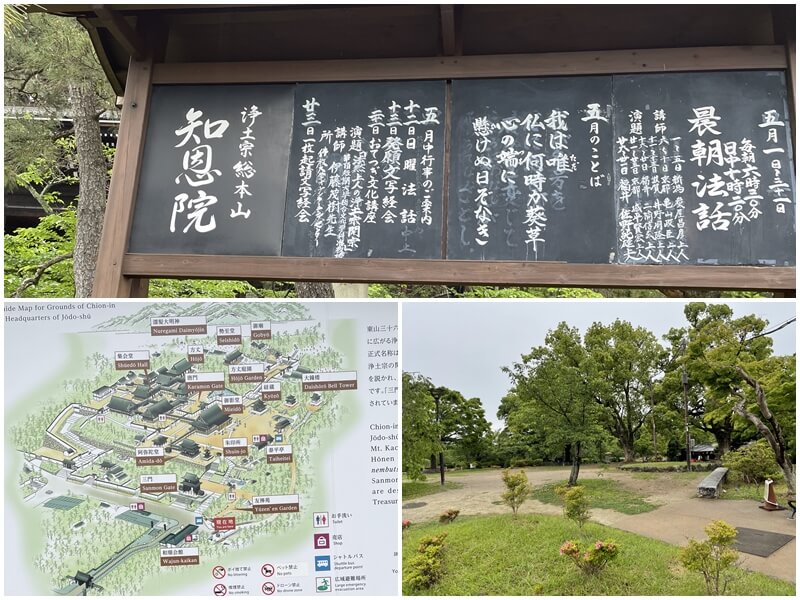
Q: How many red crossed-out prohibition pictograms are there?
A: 4